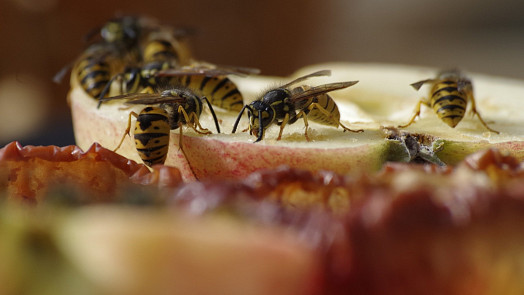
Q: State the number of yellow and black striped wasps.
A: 6